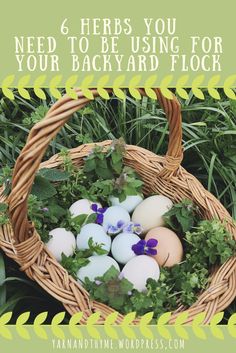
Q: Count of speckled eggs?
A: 0